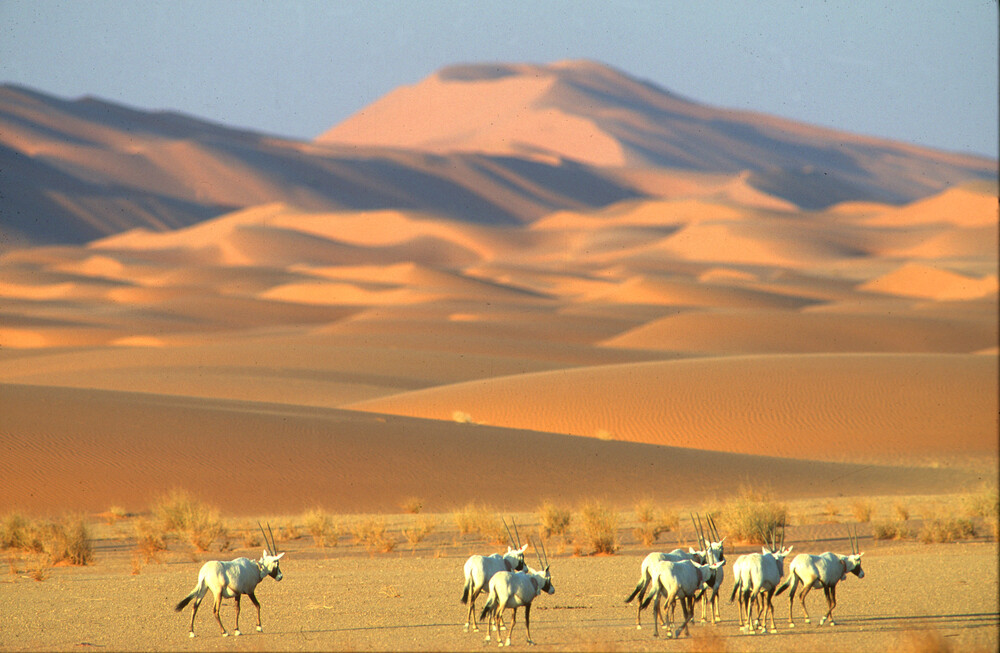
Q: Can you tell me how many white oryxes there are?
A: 9